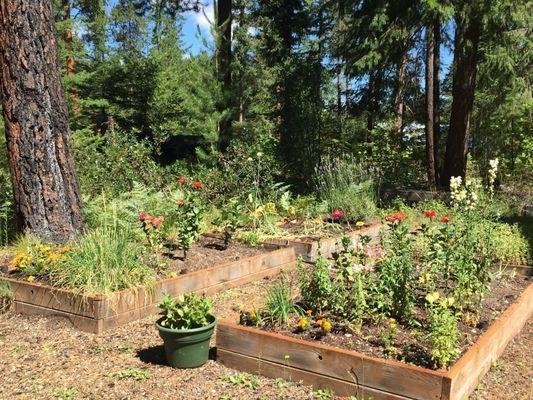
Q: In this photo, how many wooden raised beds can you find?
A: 3